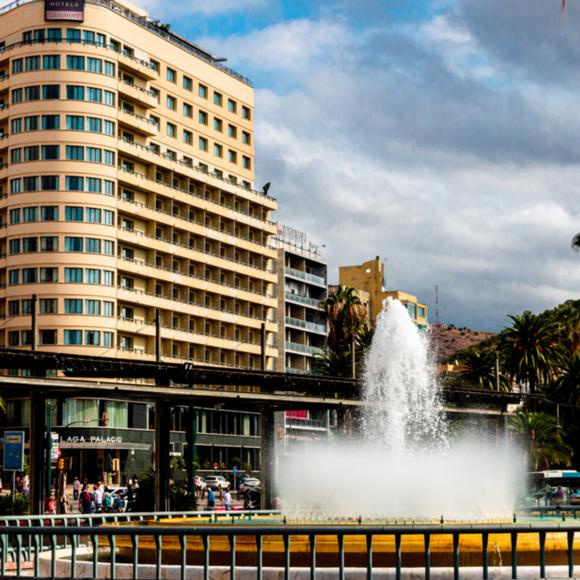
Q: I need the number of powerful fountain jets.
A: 1